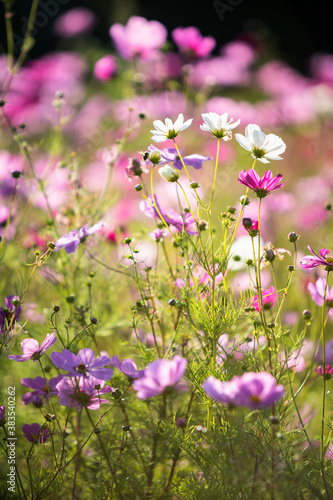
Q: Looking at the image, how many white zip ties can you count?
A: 0